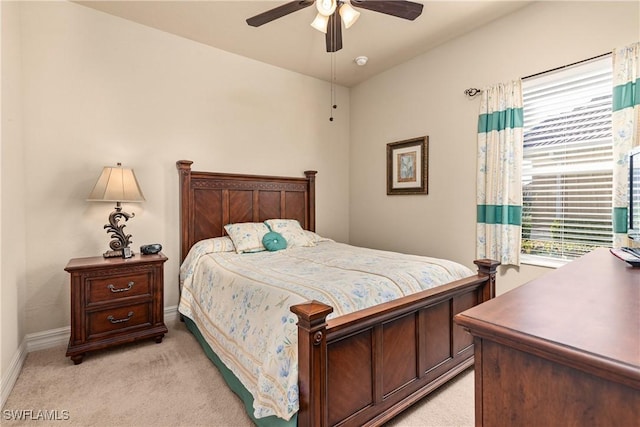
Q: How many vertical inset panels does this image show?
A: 8